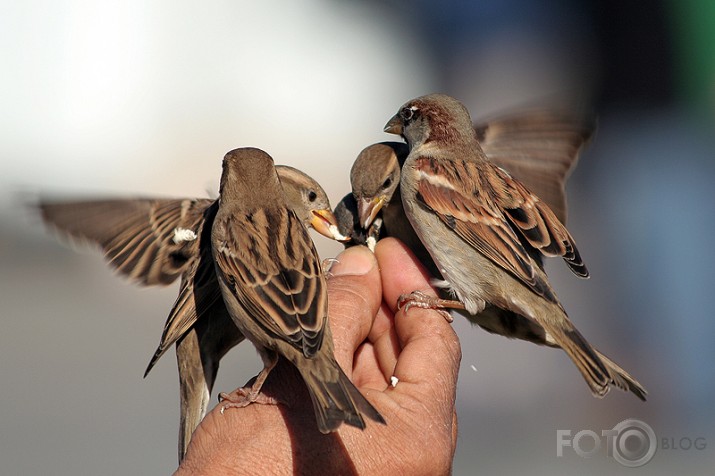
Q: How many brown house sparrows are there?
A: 4